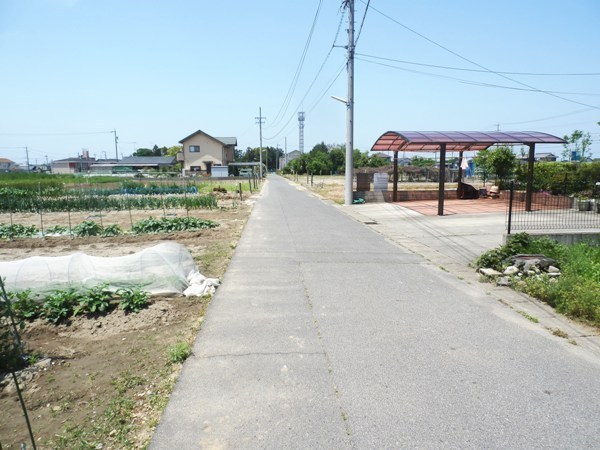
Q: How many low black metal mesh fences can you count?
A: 1